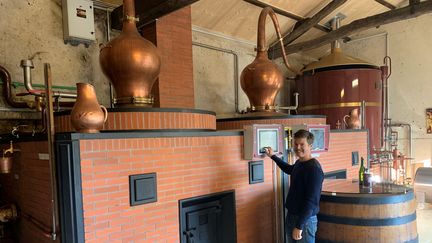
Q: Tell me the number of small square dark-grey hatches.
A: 3